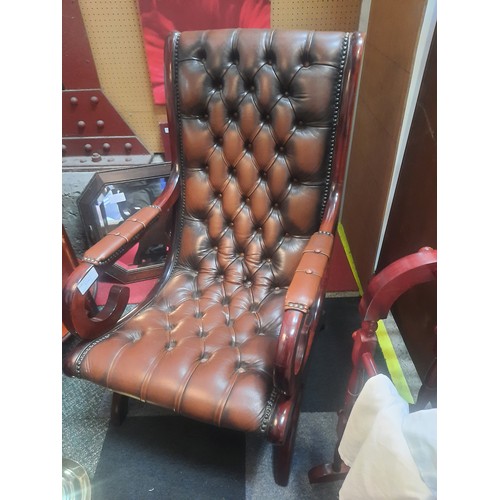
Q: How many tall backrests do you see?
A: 1